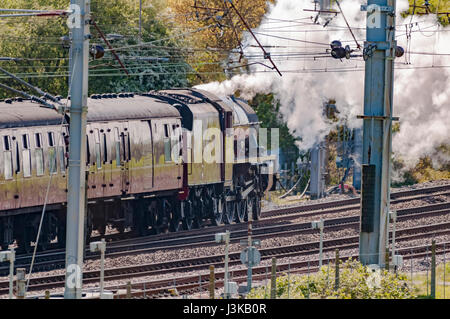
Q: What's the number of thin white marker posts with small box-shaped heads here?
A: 5